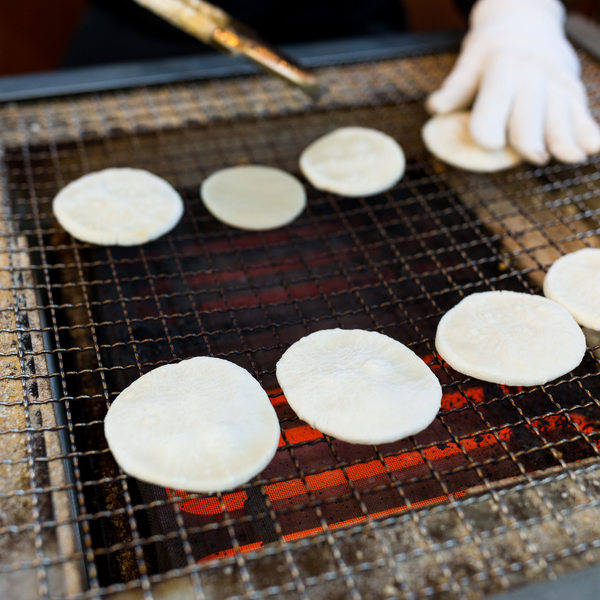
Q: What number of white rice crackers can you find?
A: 8